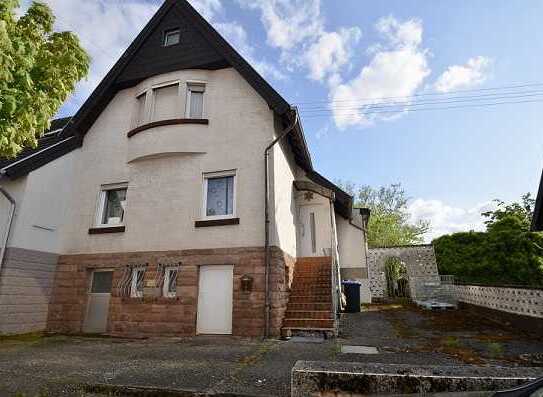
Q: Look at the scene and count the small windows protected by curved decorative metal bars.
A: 2